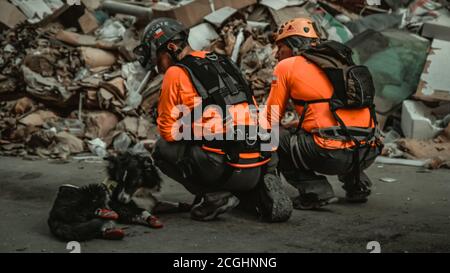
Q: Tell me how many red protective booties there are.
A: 3